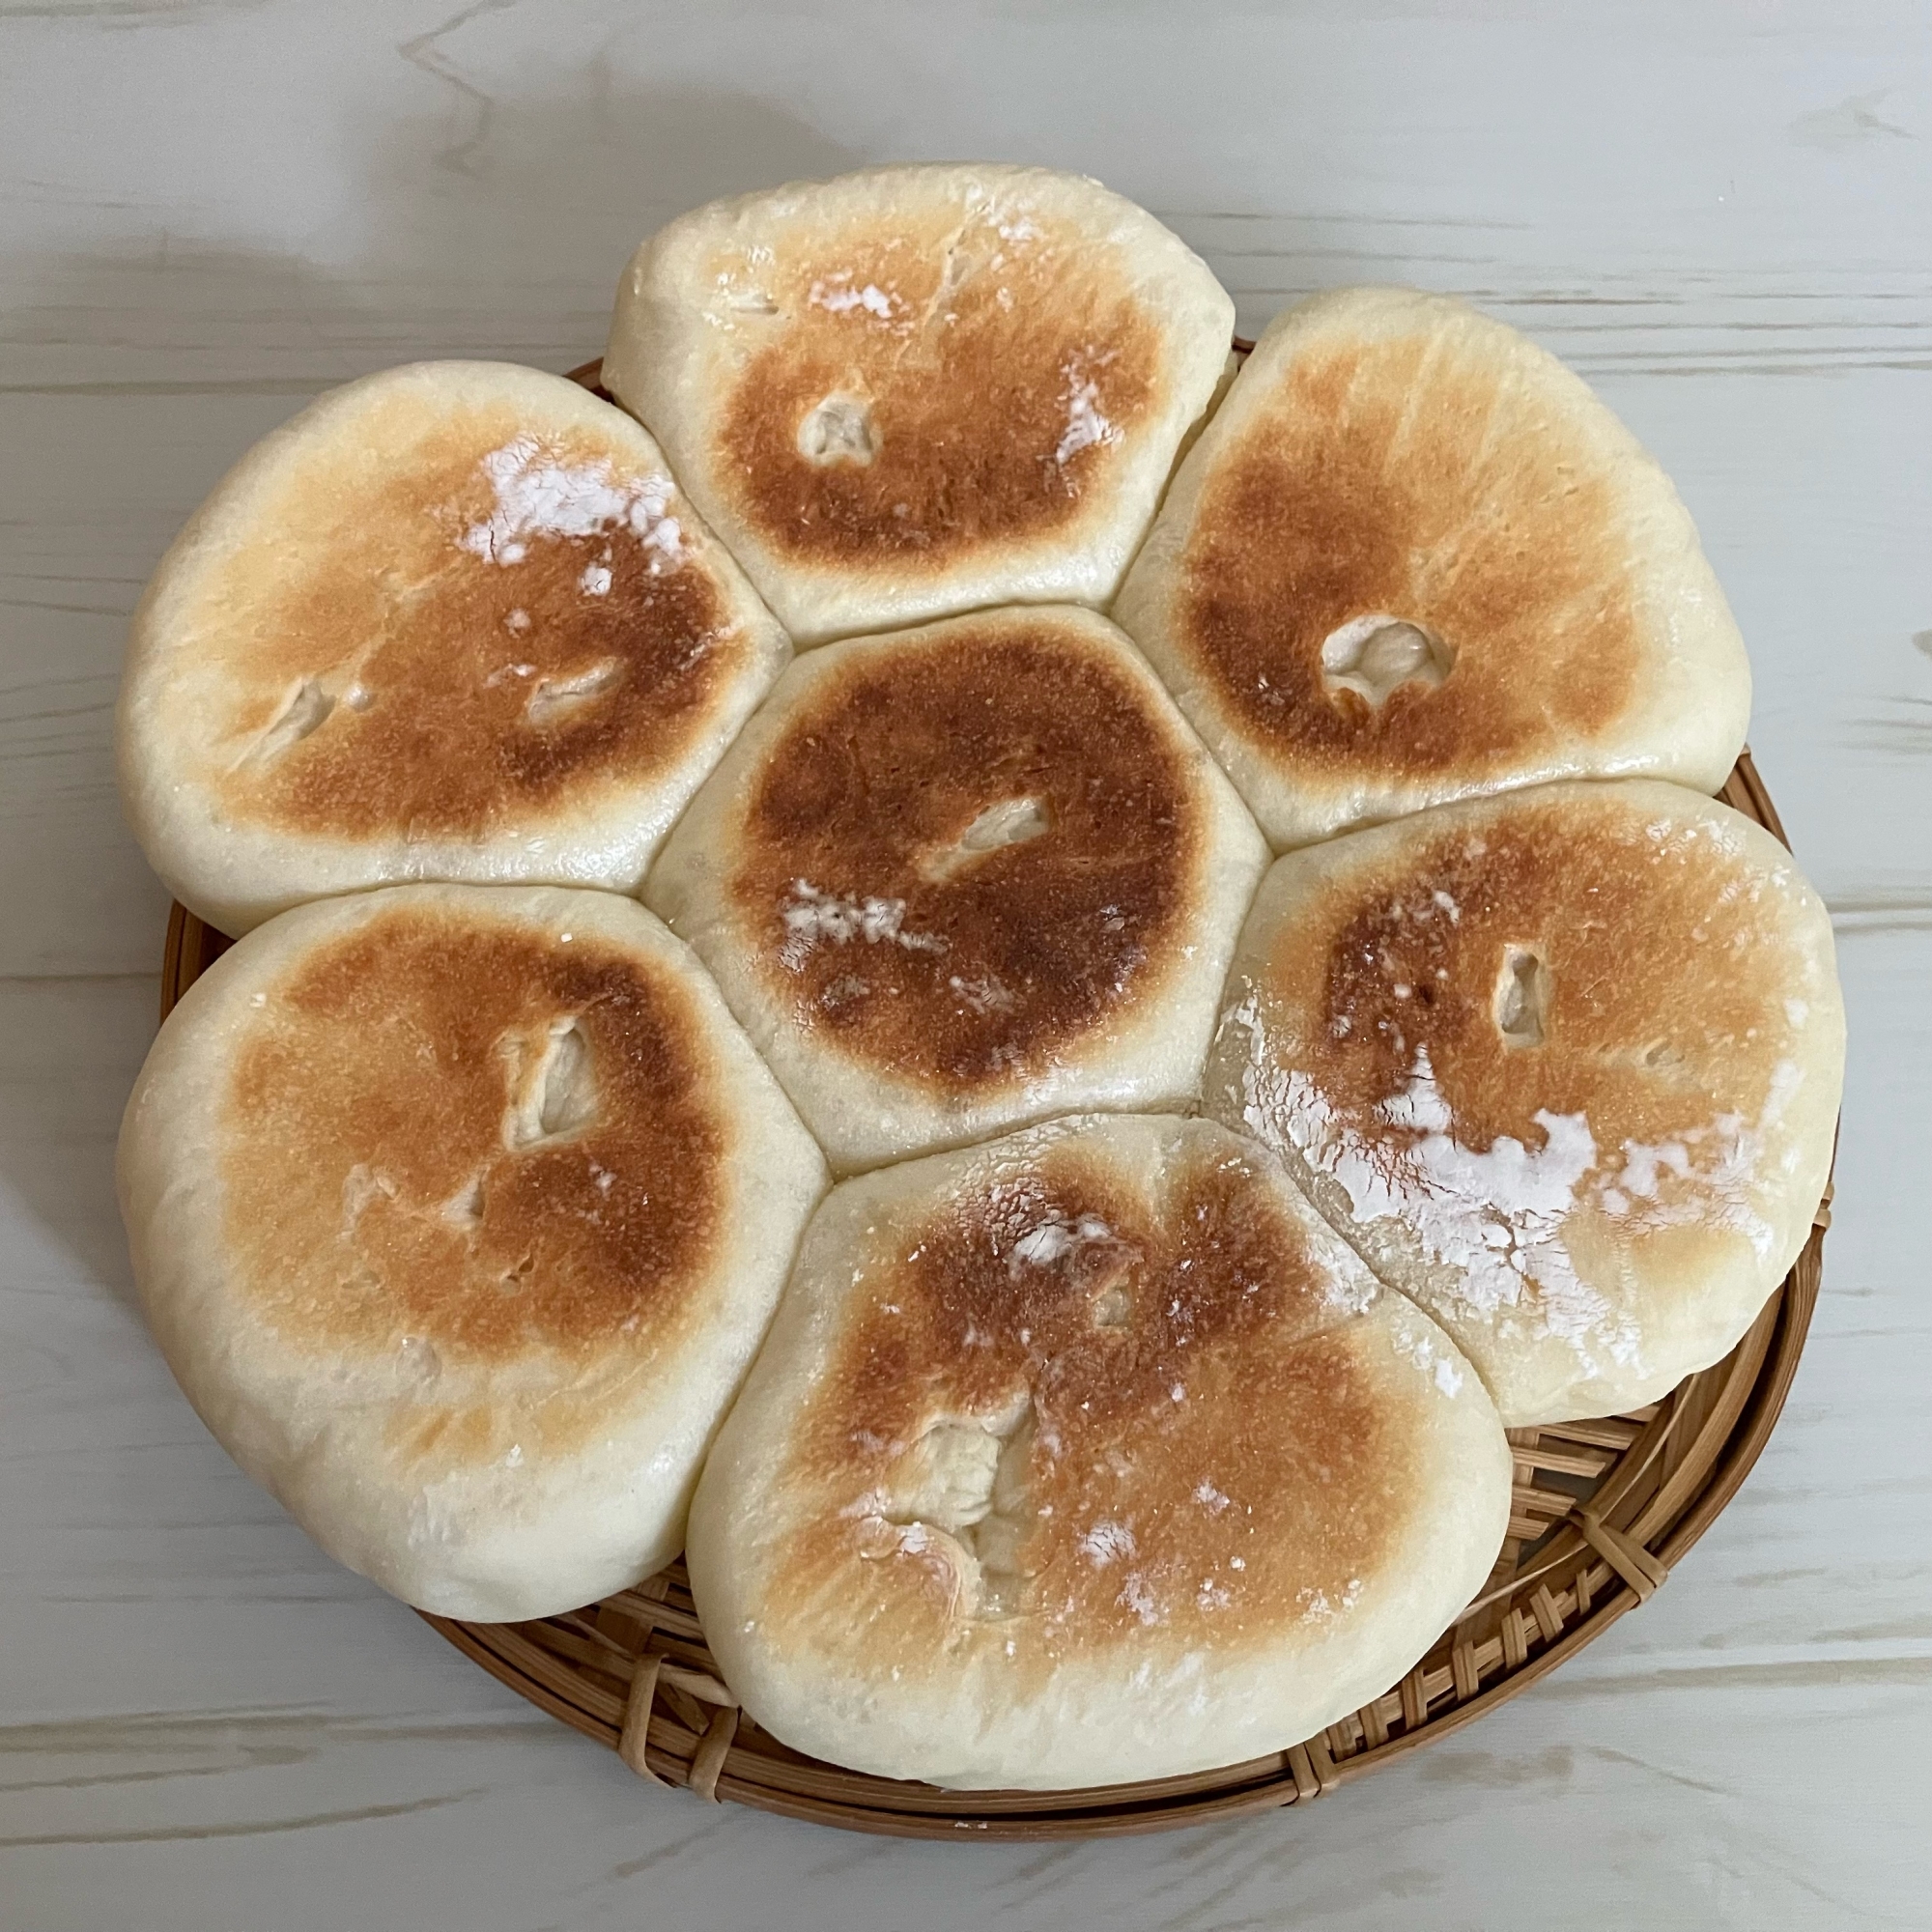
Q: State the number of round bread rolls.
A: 7